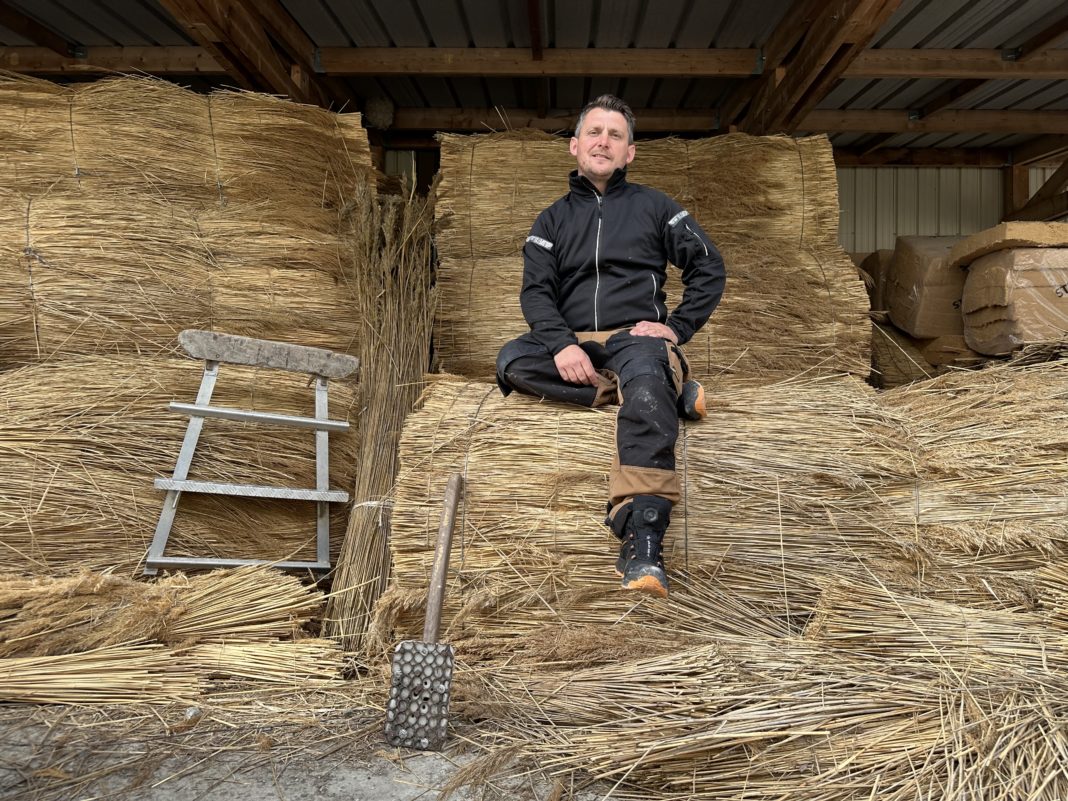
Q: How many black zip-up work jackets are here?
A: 1